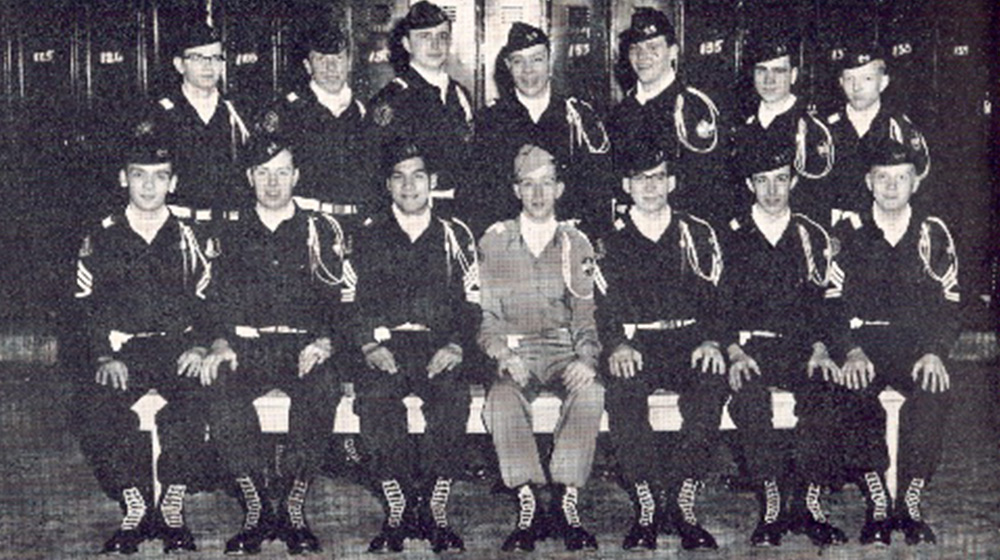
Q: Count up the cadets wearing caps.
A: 14